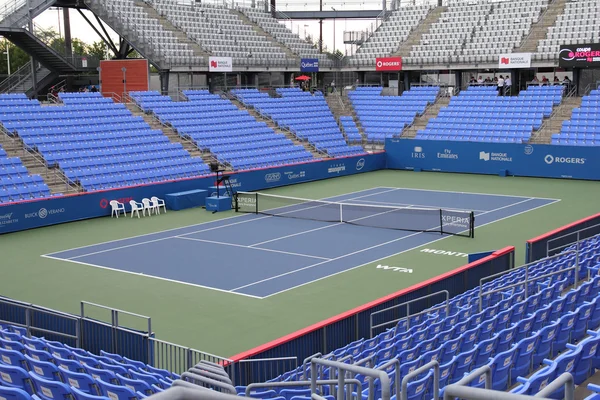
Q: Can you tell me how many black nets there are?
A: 1